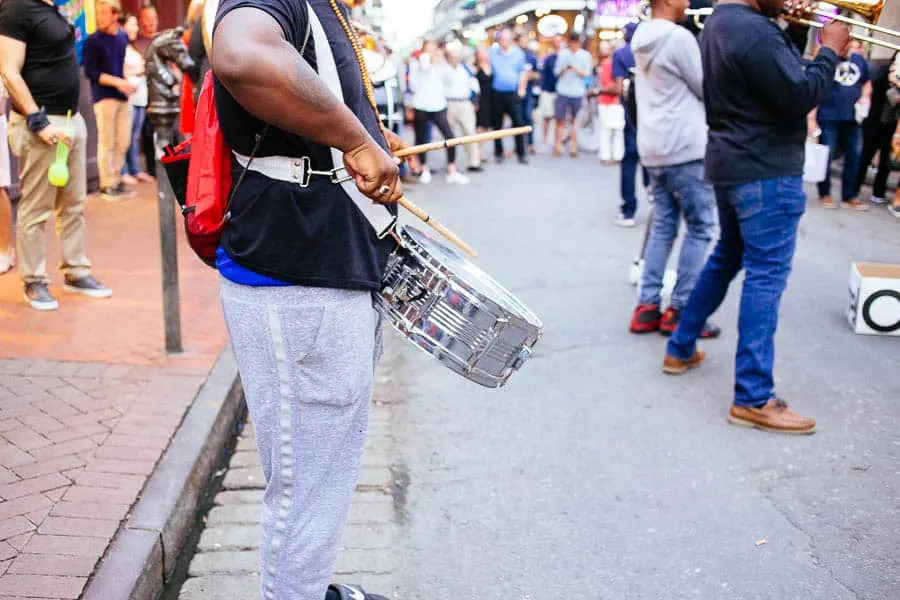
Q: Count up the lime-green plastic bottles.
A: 1